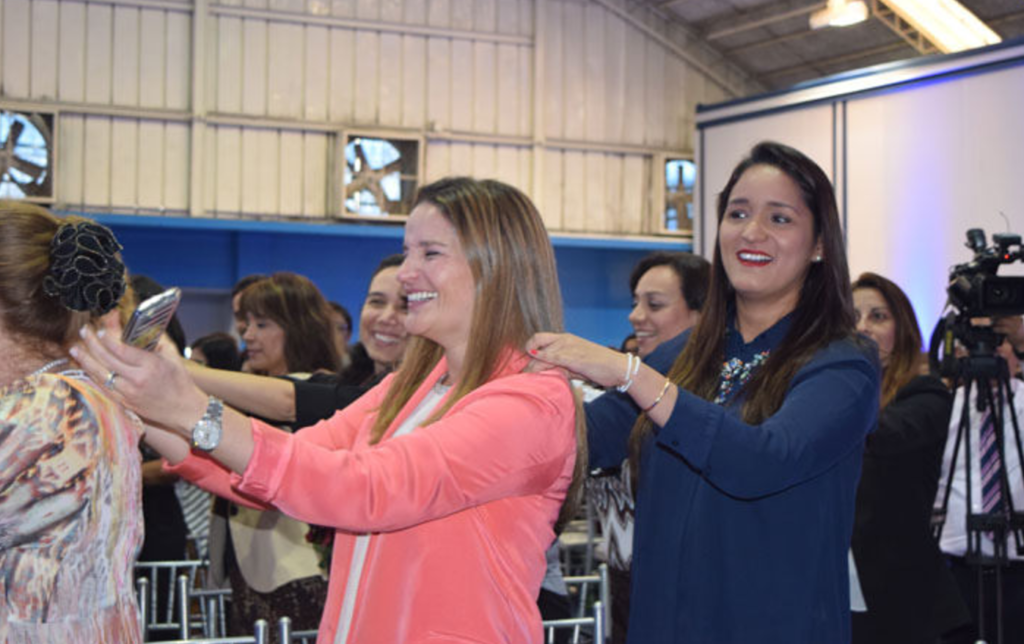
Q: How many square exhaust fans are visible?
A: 3